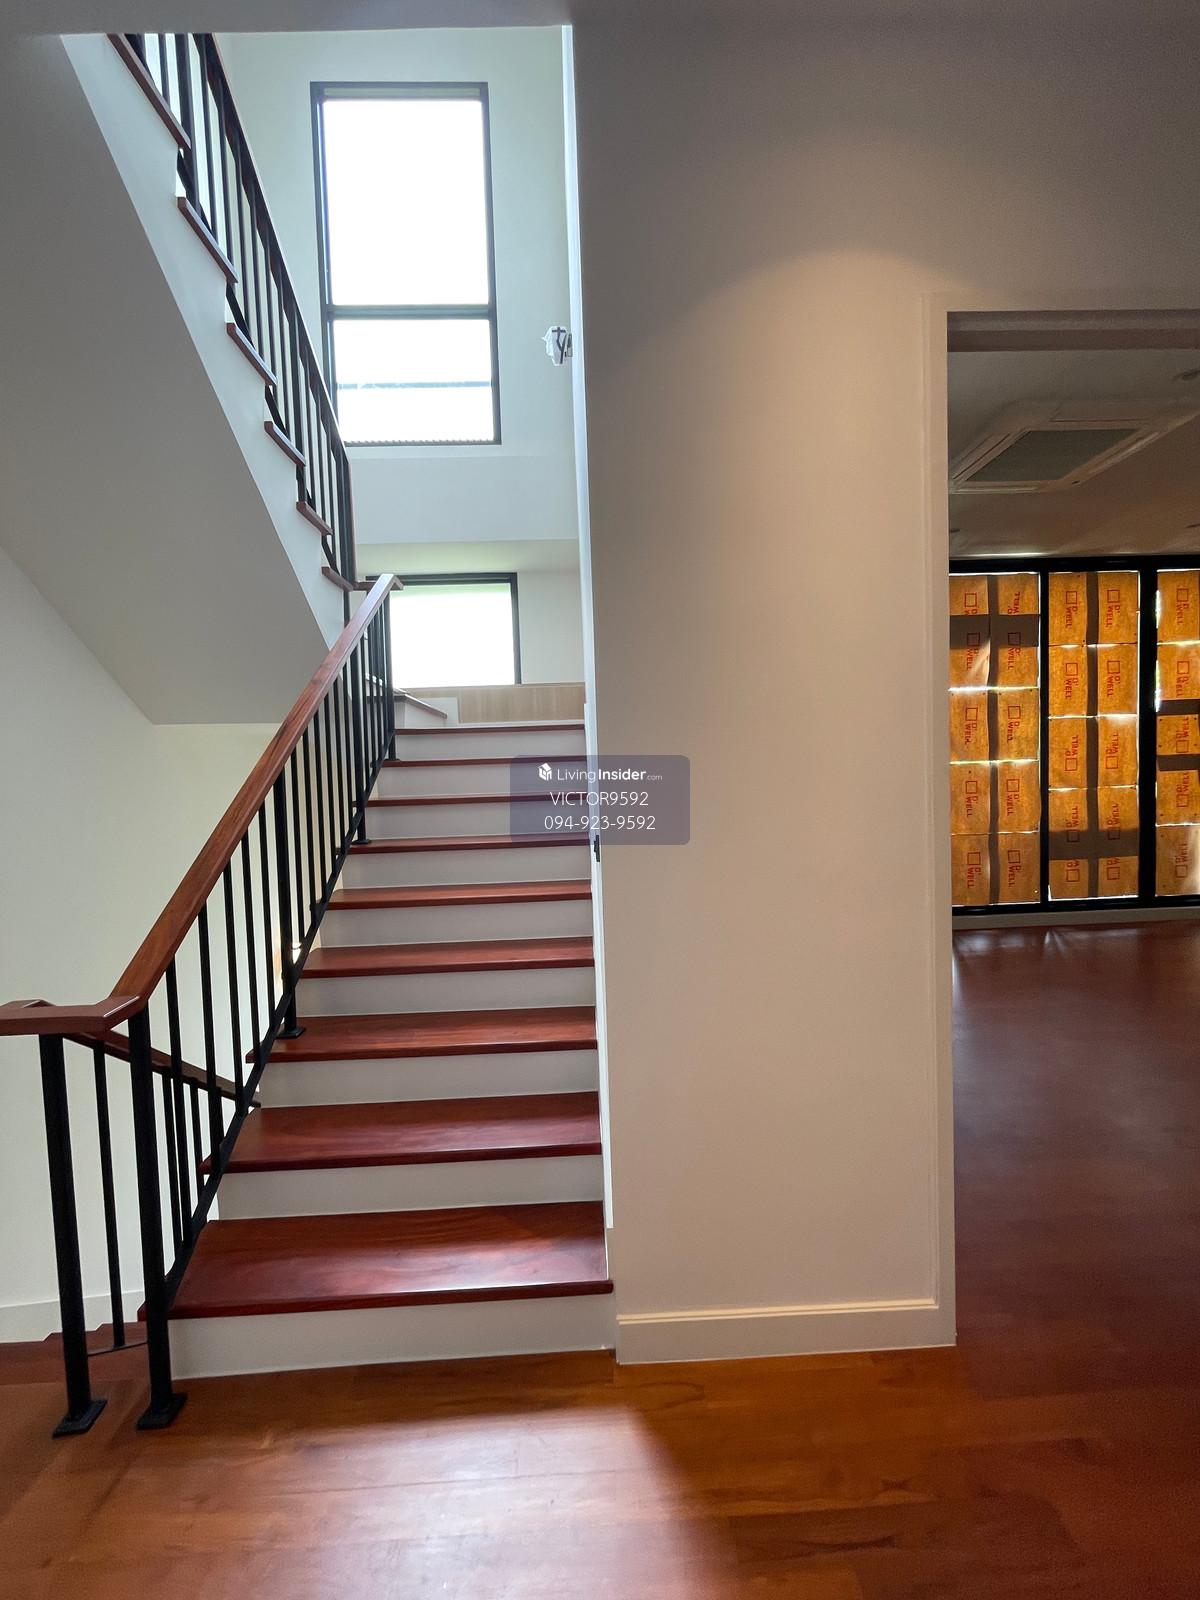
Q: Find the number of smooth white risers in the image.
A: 9